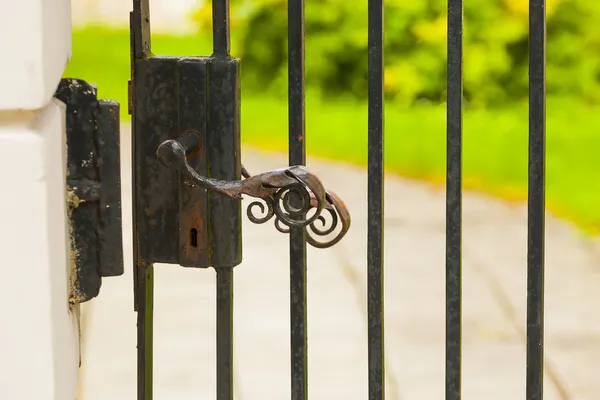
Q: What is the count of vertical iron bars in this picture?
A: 6